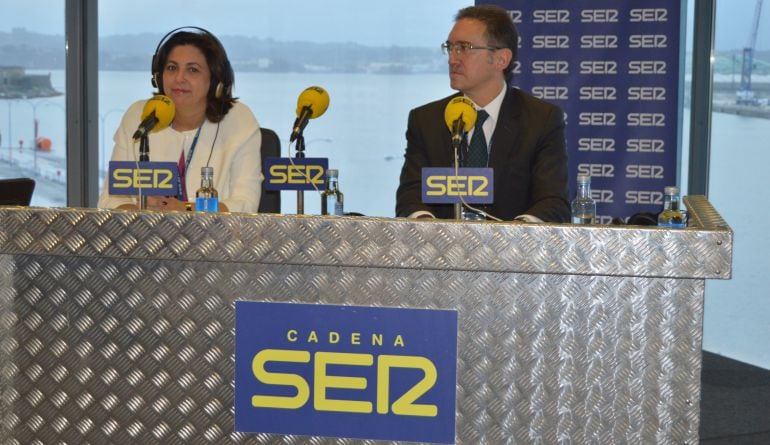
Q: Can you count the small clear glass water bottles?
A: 4